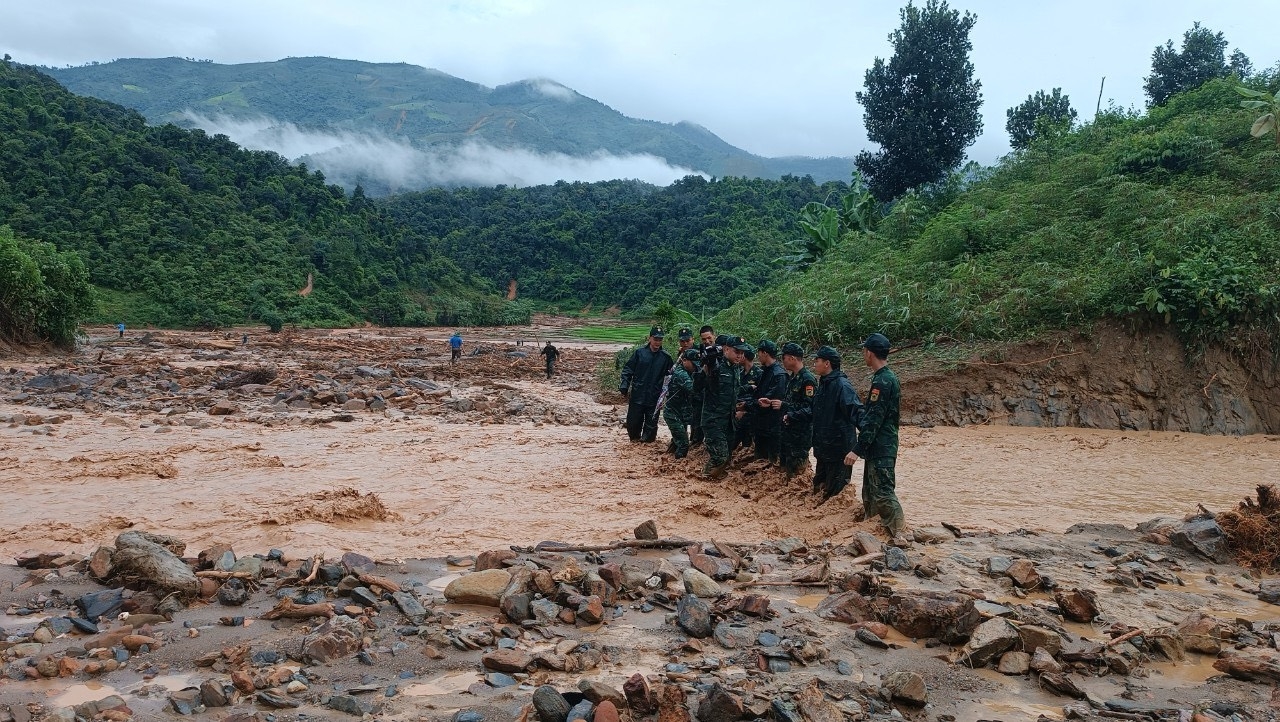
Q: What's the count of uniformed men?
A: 11